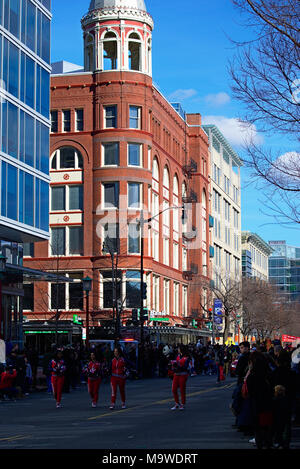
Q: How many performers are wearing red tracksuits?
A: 4